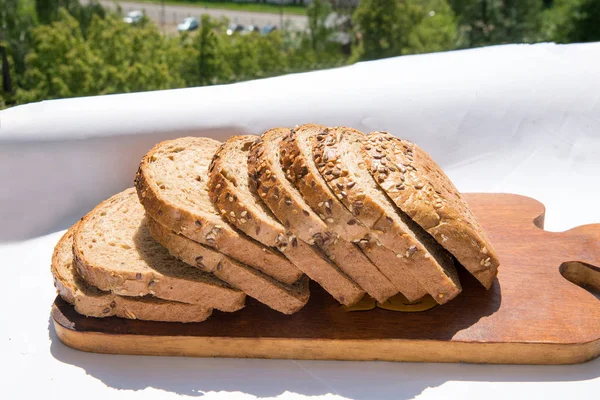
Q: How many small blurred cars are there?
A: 5